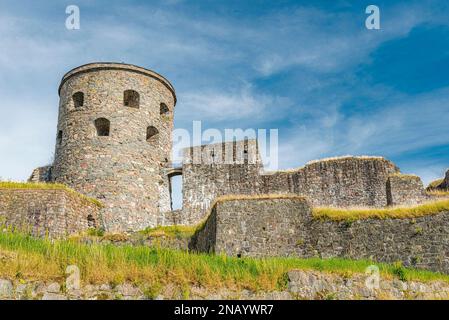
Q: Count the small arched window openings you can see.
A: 6